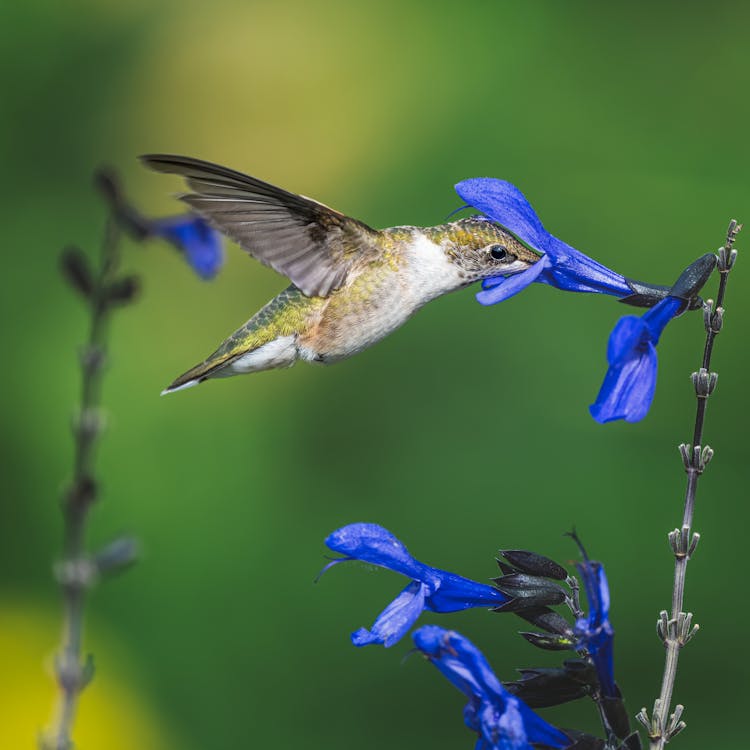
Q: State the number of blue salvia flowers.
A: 6